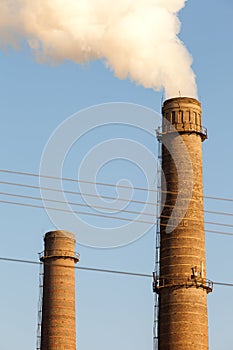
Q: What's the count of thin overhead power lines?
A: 5